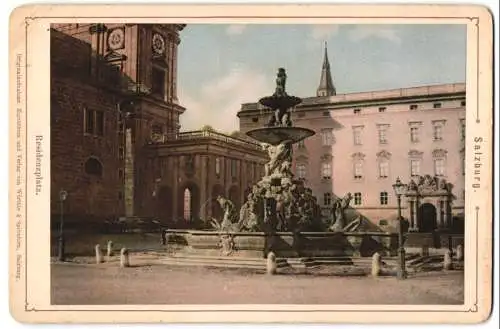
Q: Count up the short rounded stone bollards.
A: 7